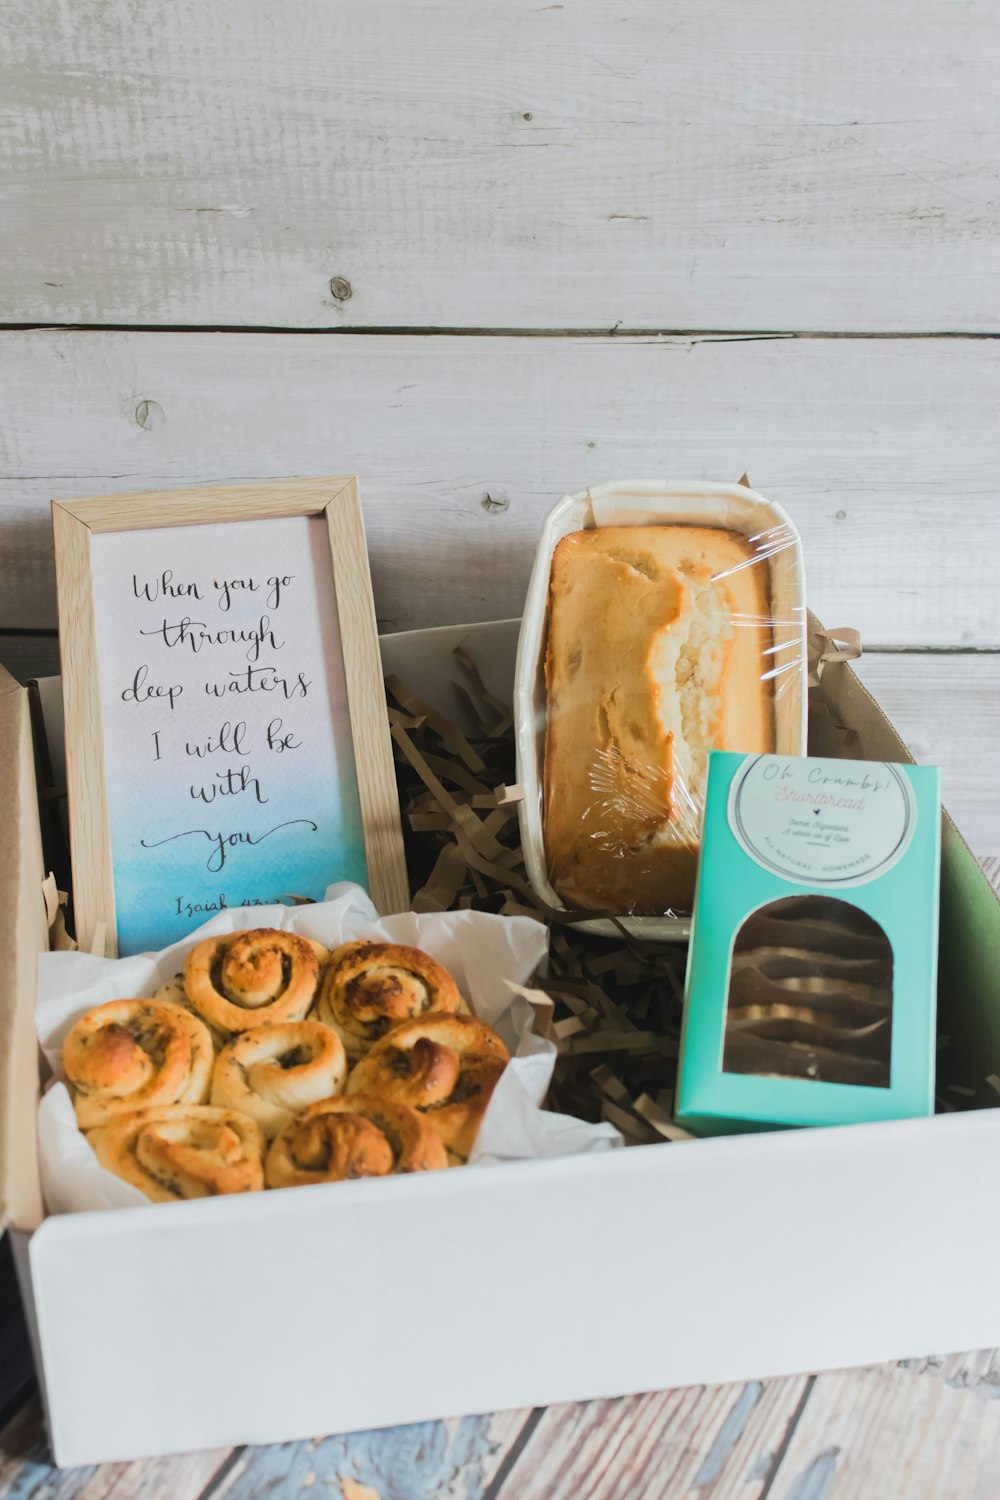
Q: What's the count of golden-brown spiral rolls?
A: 7